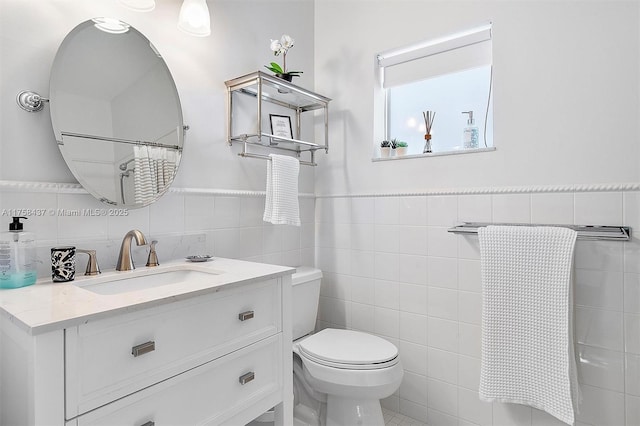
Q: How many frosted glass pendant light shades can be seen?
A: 2